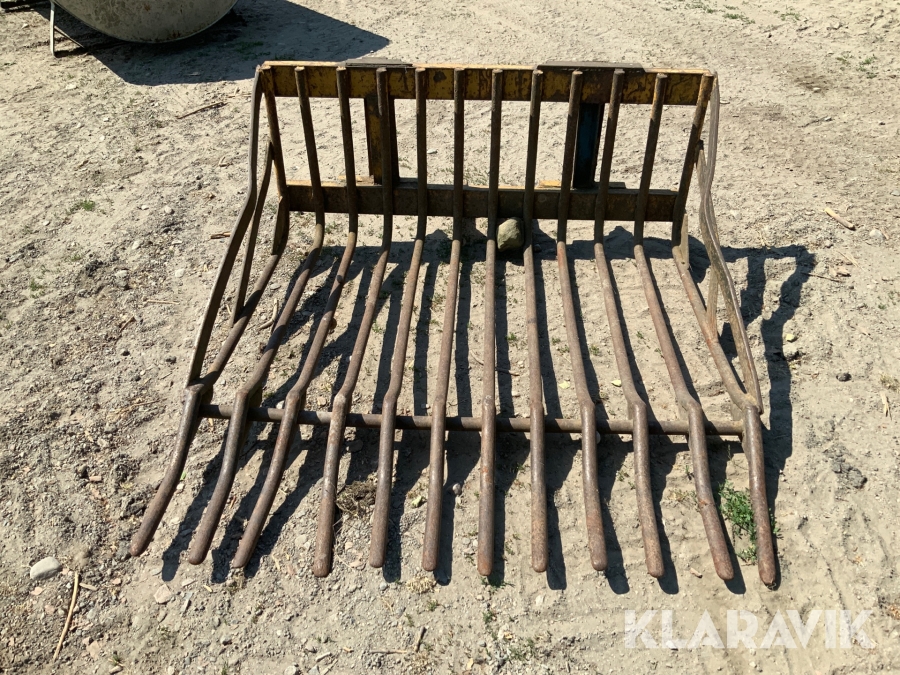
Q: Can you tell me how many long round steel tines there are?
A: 12